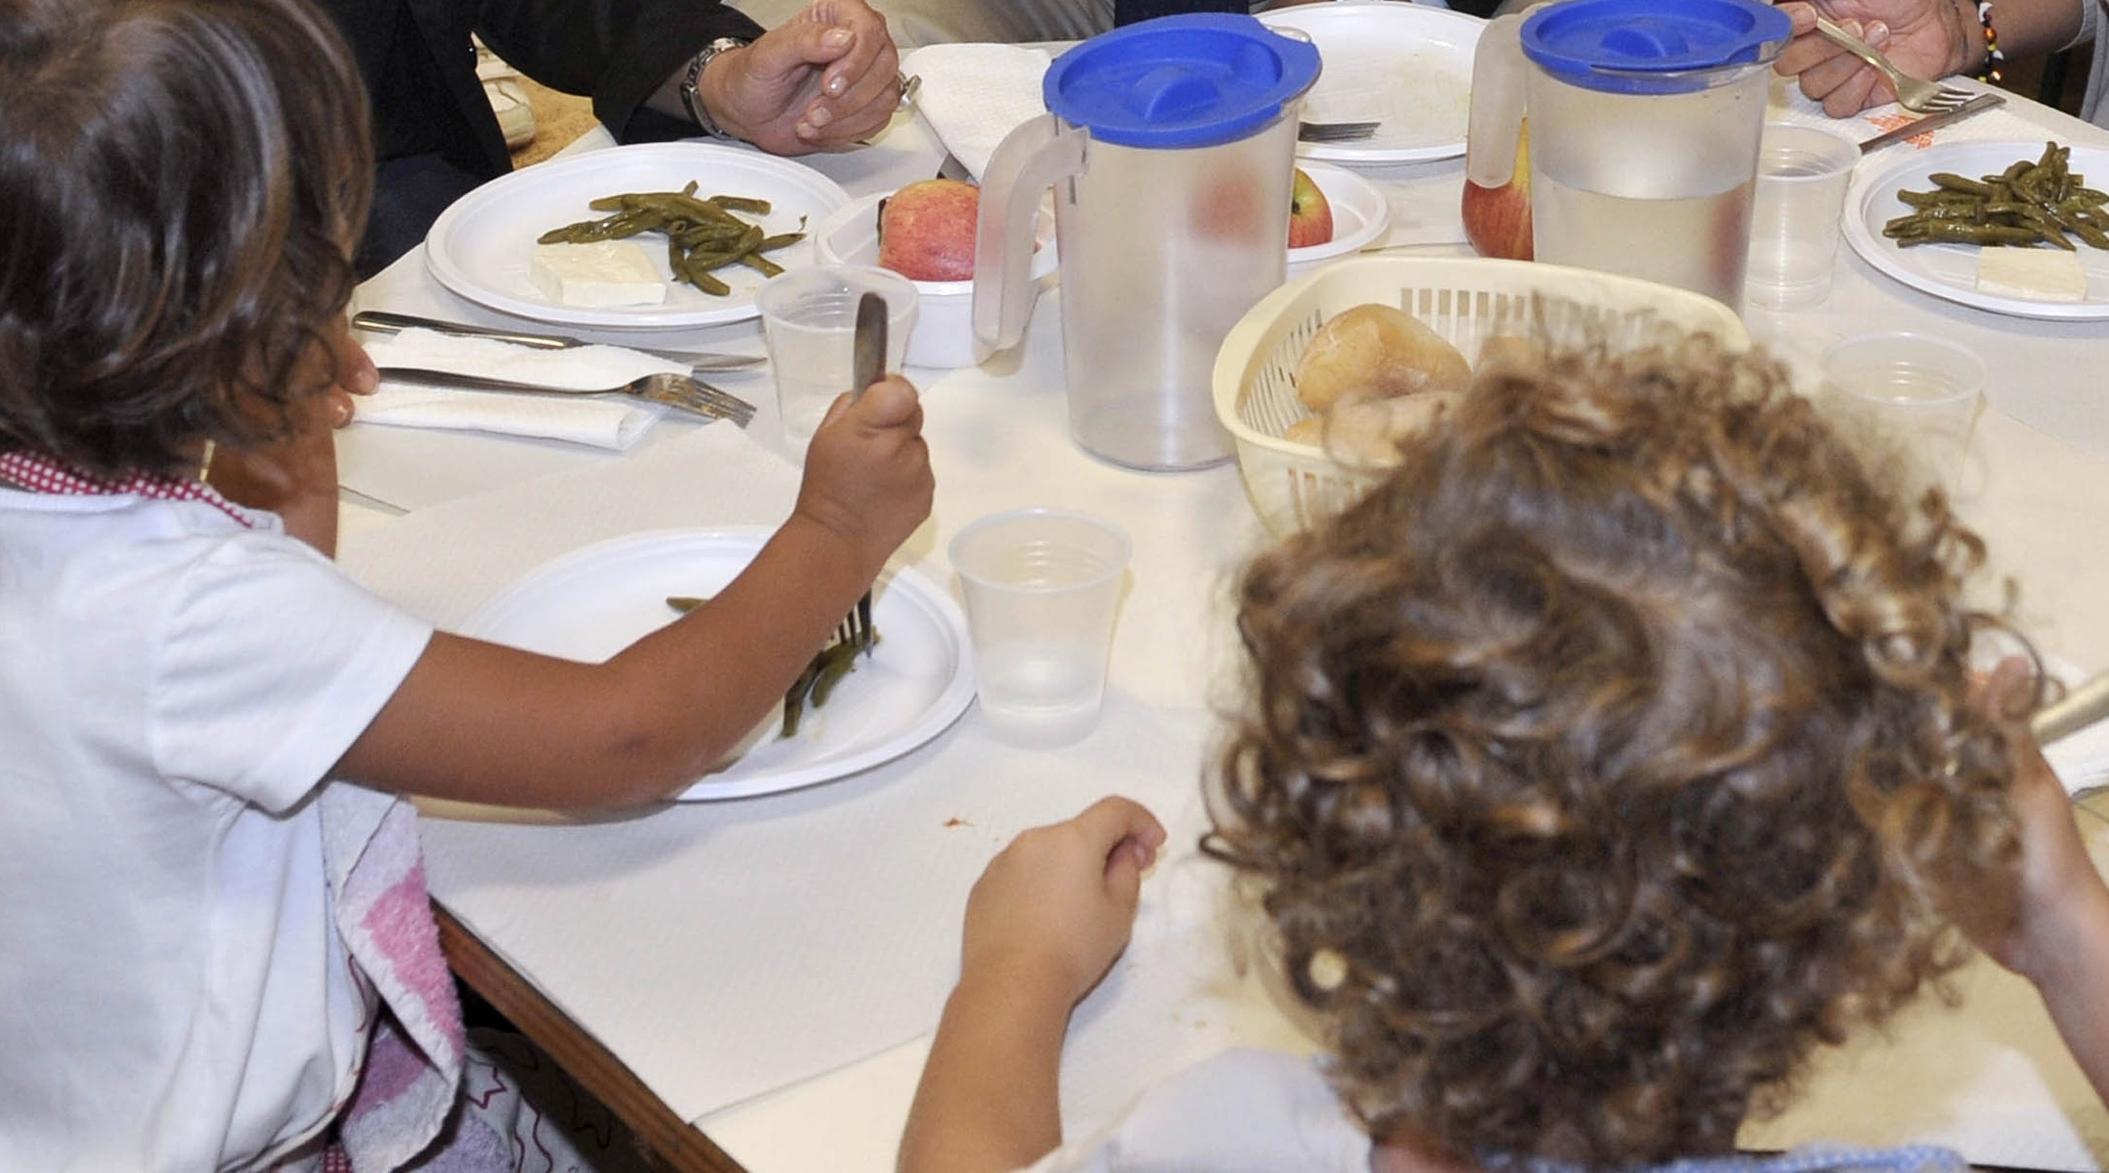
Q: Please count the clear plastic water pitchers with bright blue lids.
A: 2